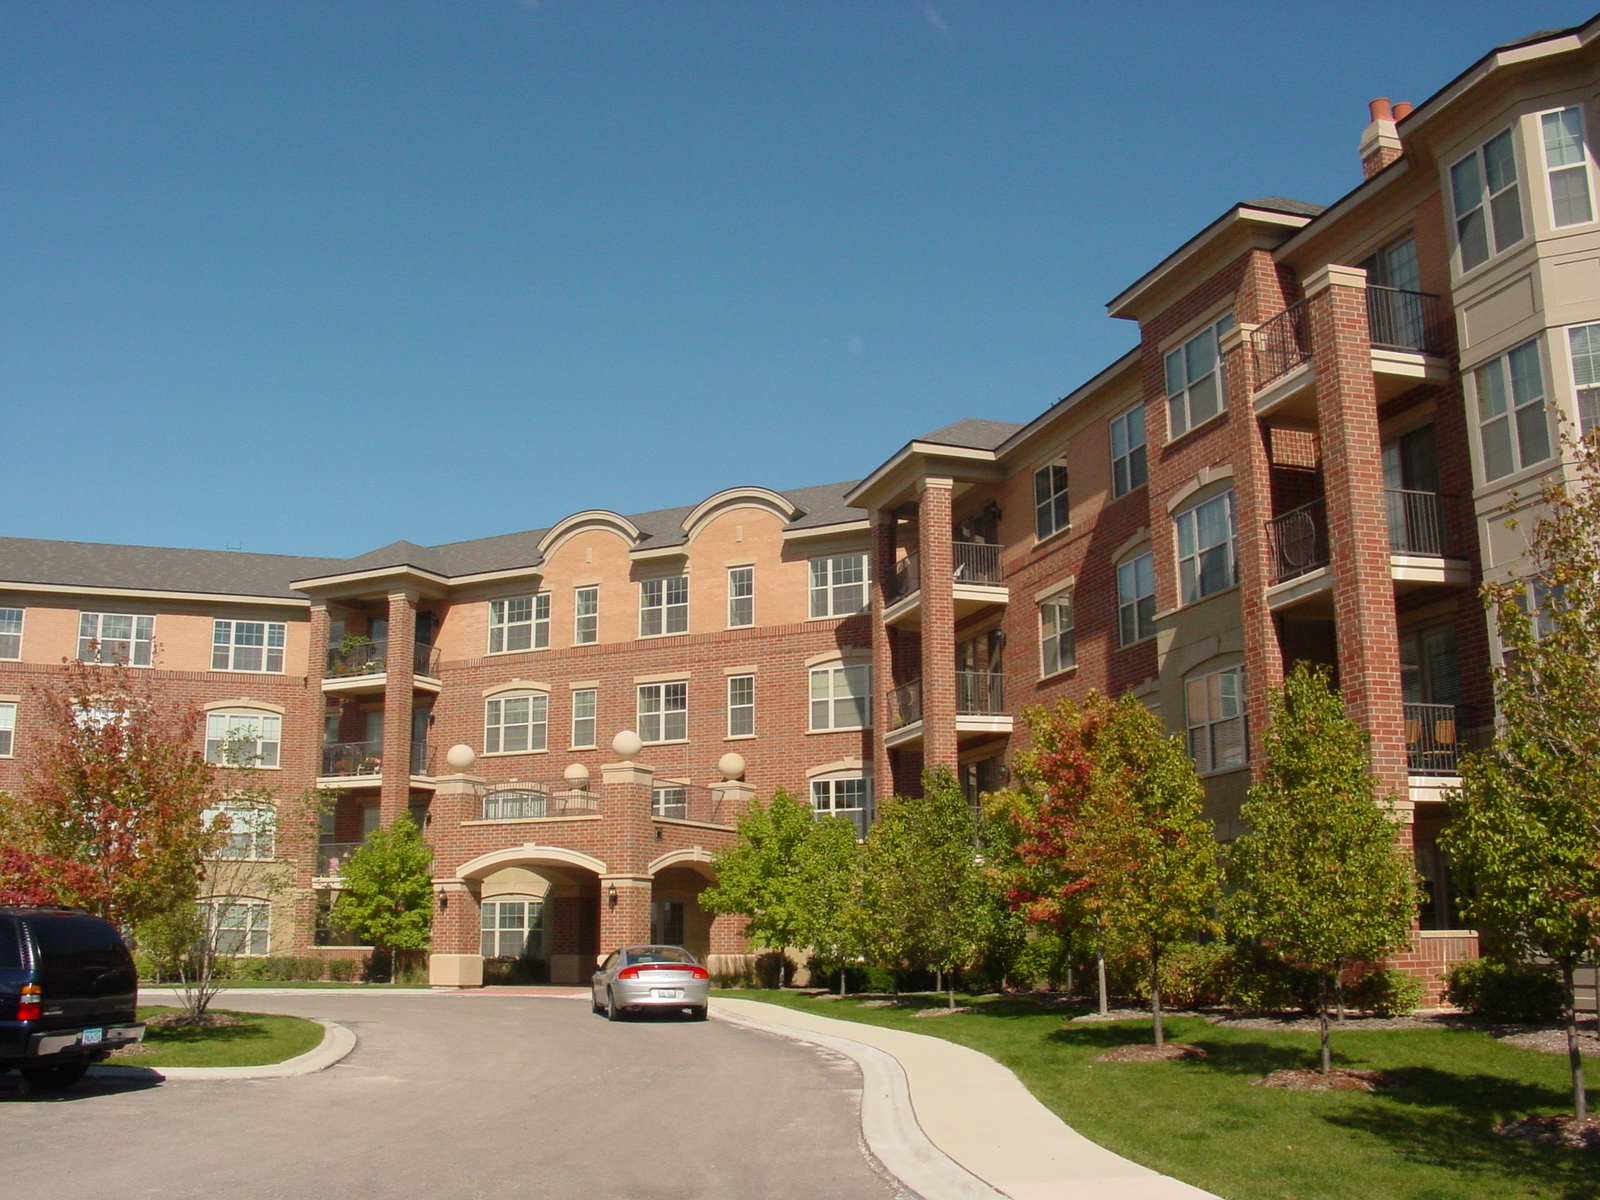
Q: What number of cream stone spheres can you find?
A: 4